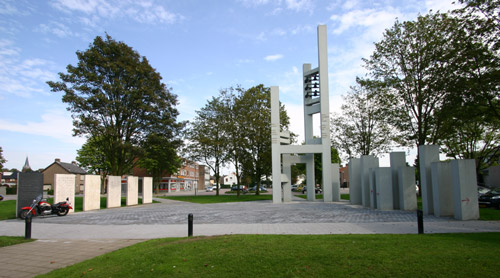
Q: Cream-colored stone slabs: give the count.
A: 5